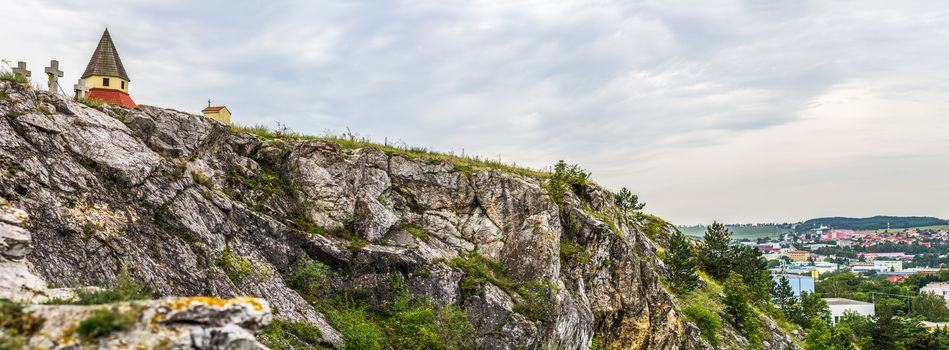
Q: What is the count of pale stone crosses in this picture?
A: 3